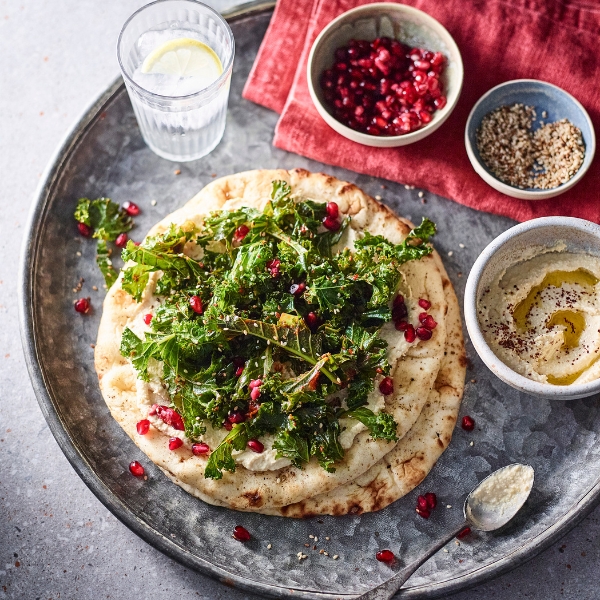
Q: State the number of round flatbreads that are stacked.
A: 2